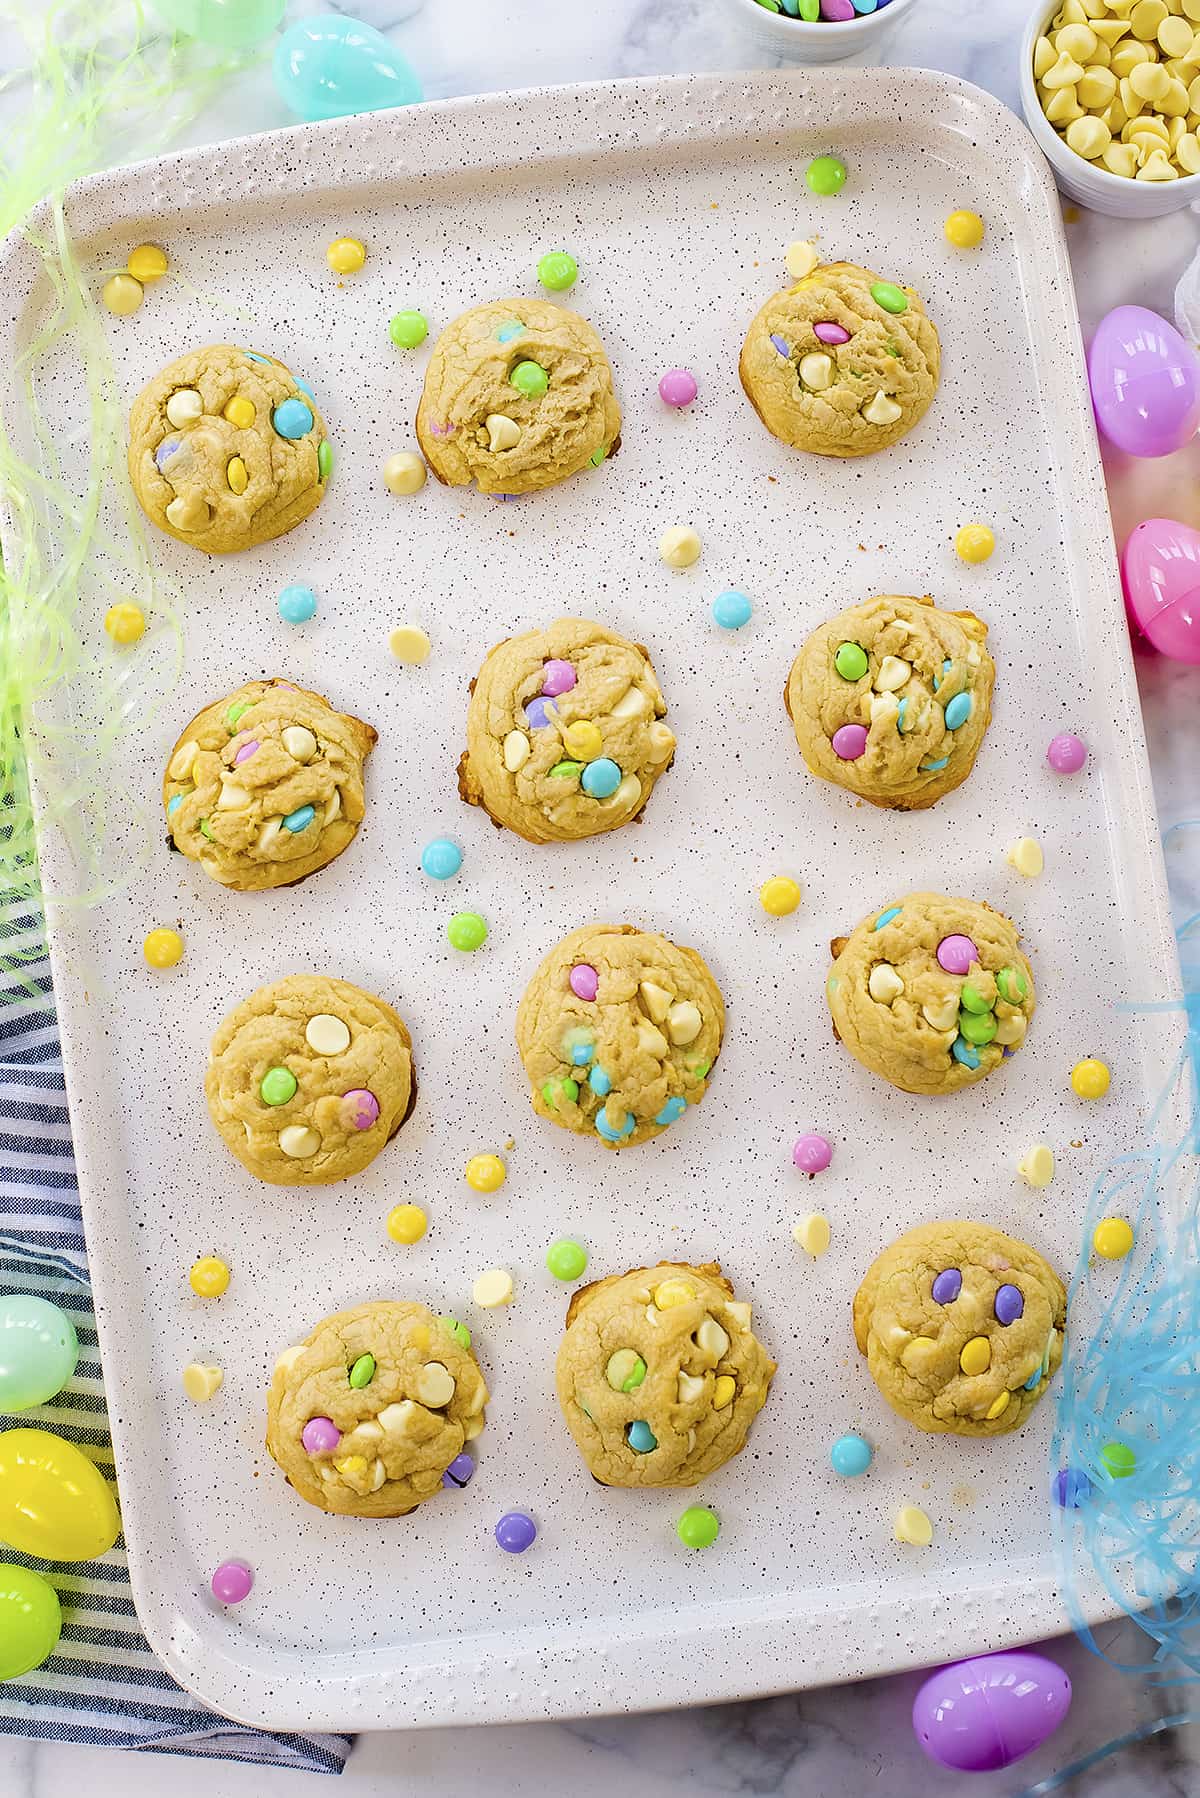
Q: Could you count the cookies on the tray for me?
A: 12